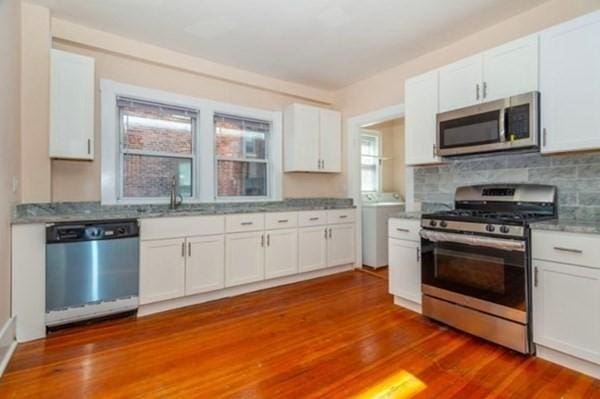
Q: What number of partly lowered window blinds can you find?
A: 2